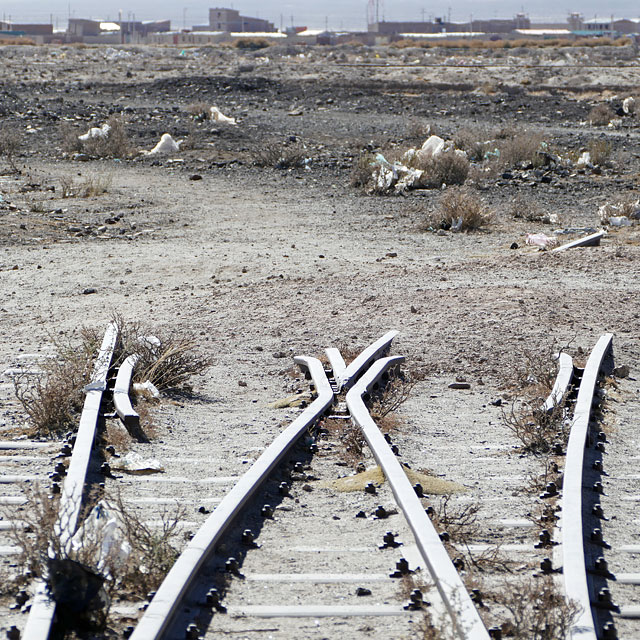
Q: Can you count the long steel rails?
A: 4